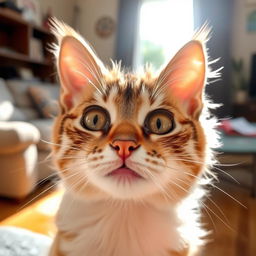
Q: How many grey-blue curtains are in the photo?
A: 2